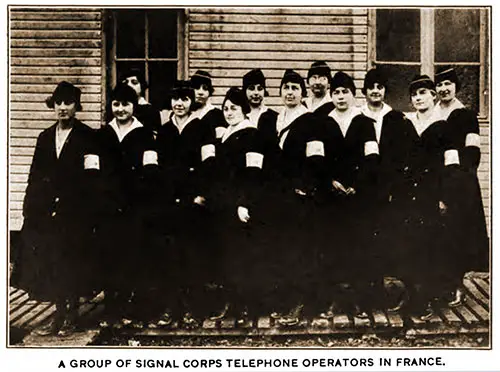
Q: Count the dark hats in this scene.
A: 13